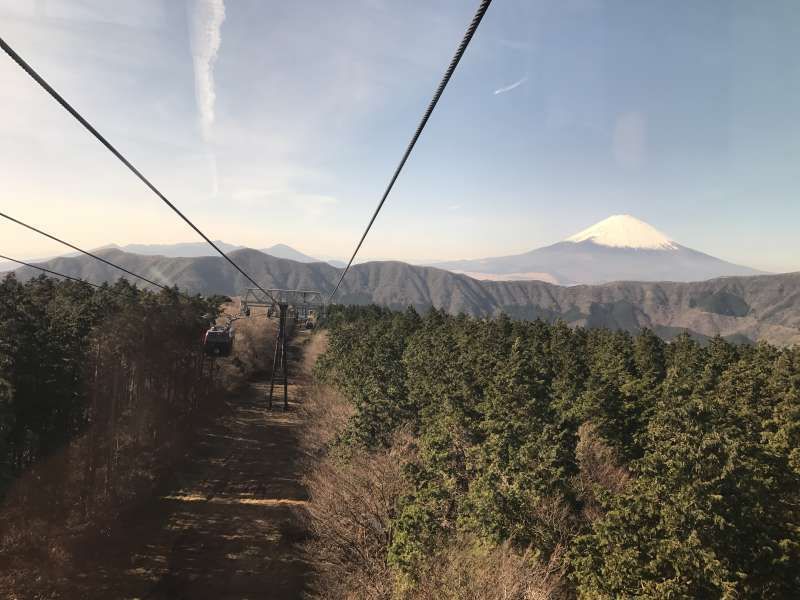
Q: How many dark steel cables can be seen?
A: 4